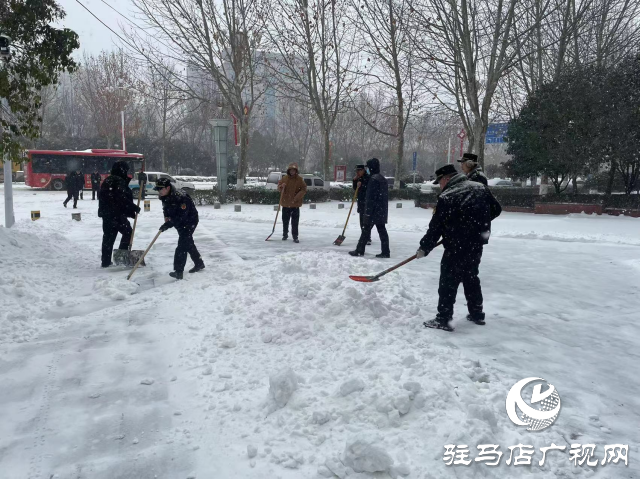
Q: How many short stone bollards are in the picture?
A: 9